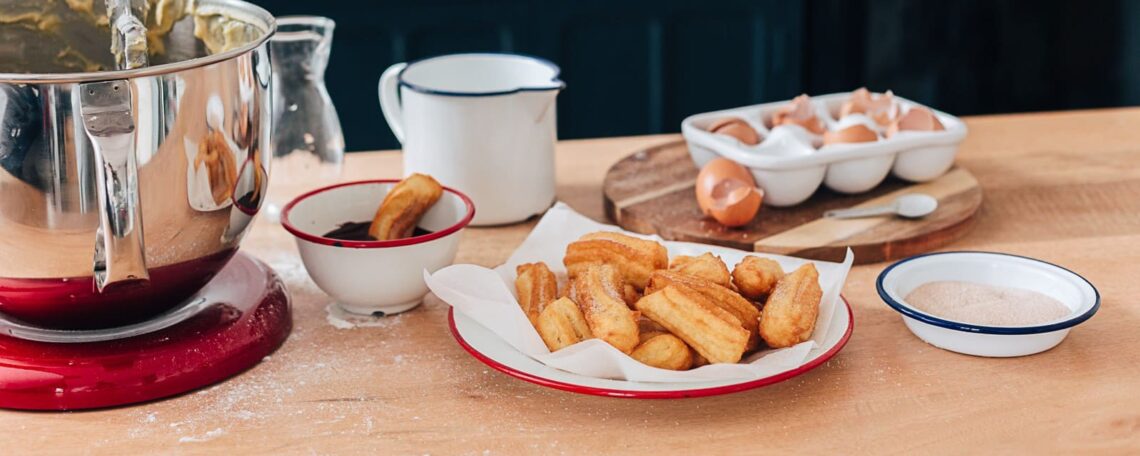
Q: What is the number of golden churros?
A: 11